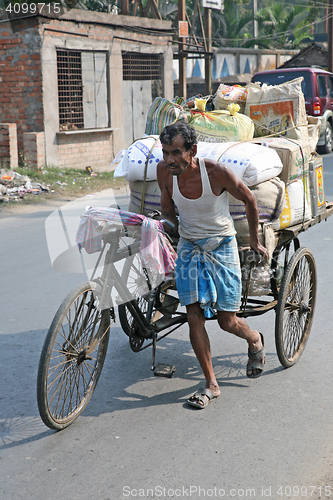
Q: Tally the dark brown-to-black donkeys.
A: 0